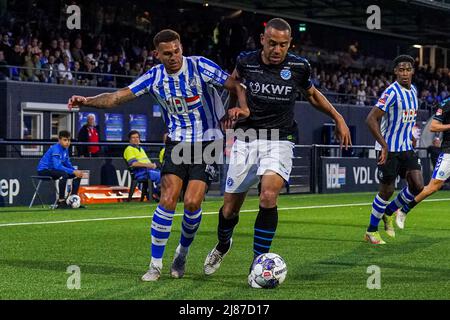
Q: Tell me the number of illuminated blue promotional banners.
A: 3